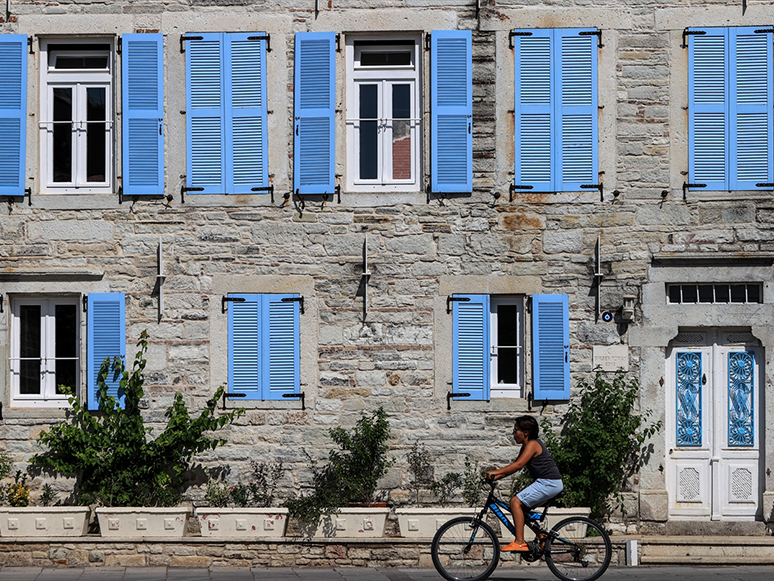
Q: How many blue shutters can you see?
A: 15